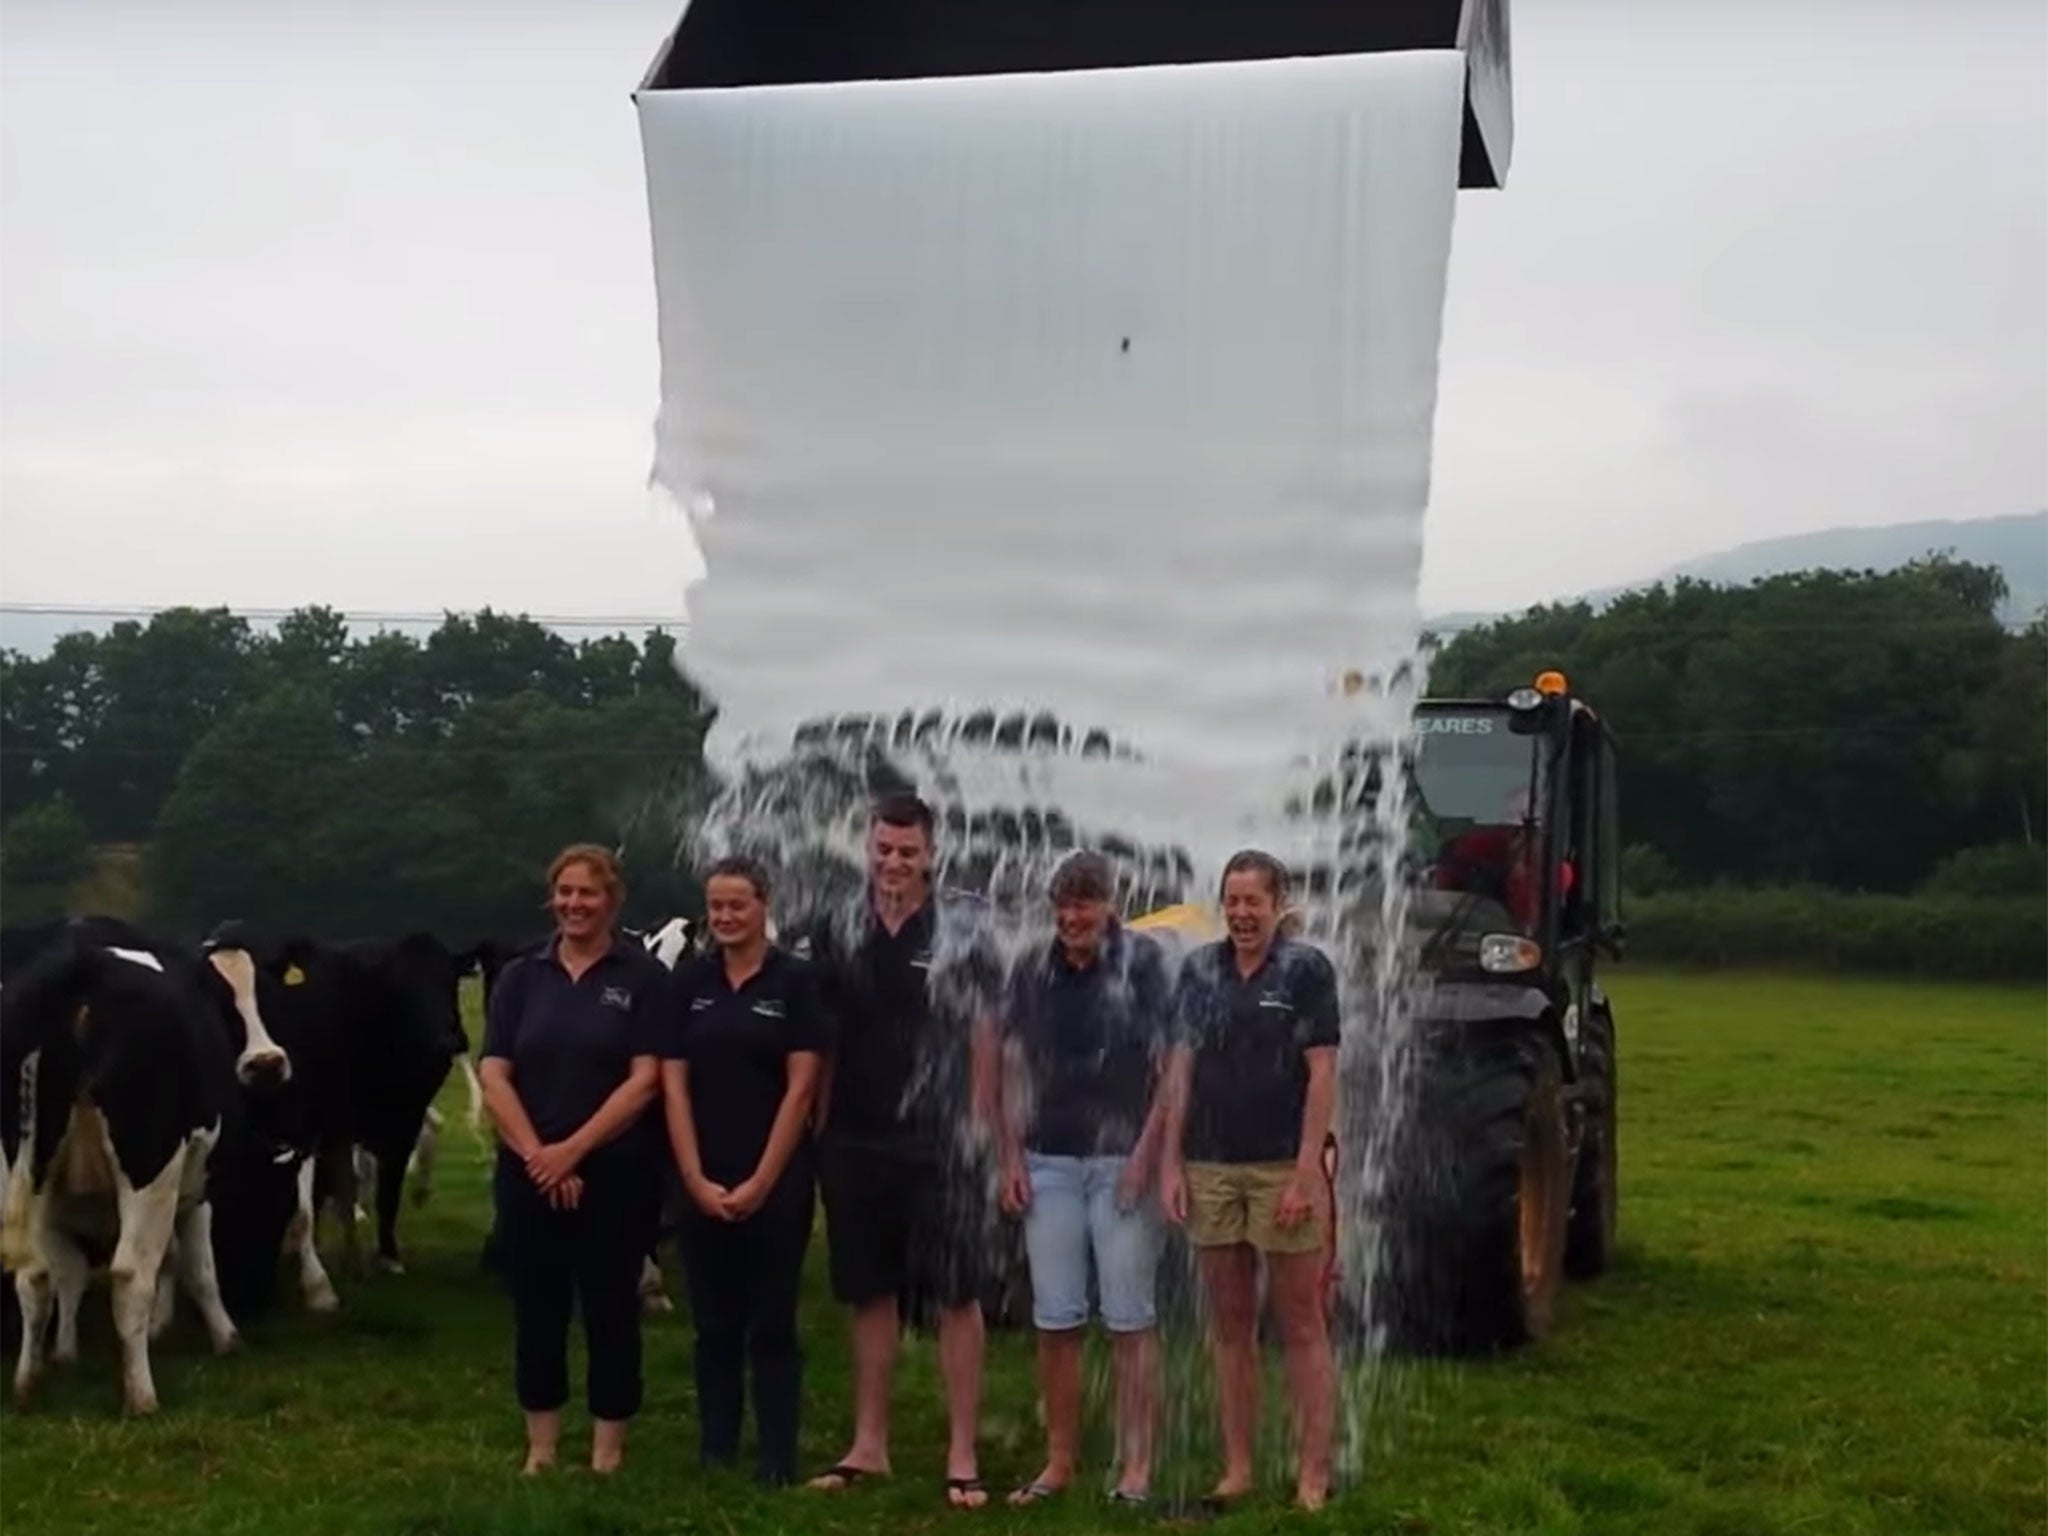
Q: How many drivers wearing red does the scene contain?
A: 1